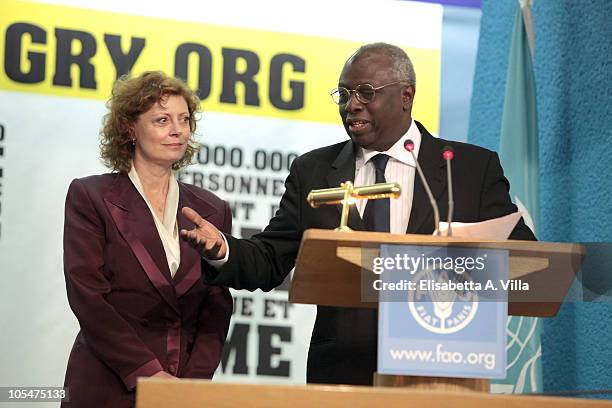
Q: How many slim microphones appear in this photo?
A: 2